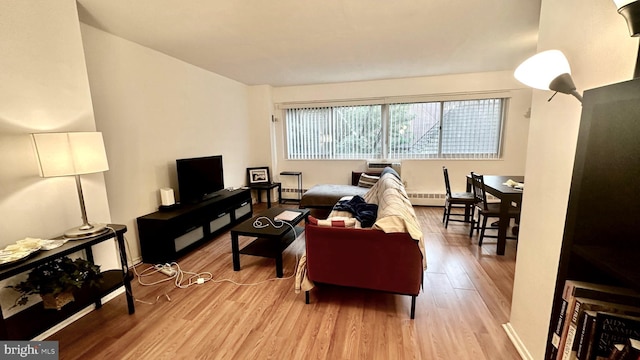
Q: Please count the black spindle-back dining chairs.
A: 2